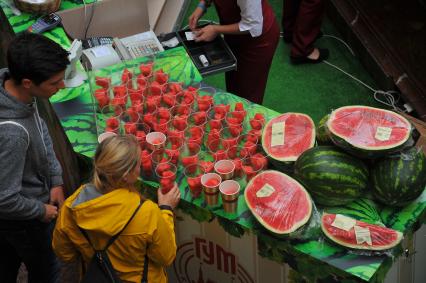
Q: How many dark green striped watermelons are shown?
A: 2